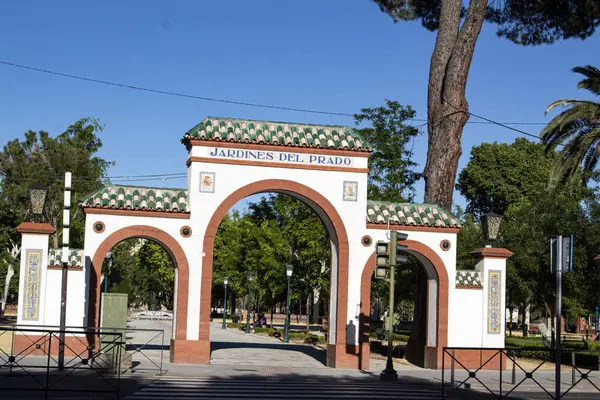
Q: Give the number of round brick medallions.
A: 4